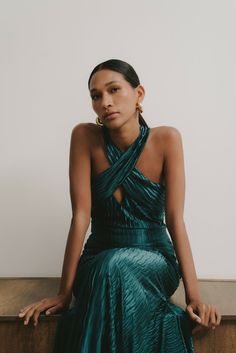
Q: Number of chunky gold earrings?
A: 2